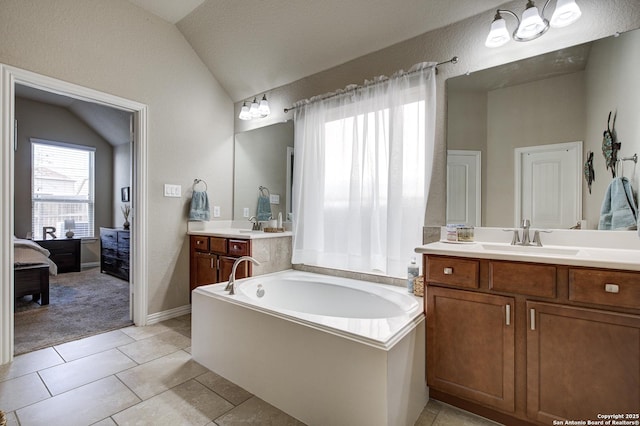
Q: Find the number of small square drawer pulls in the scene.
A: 4